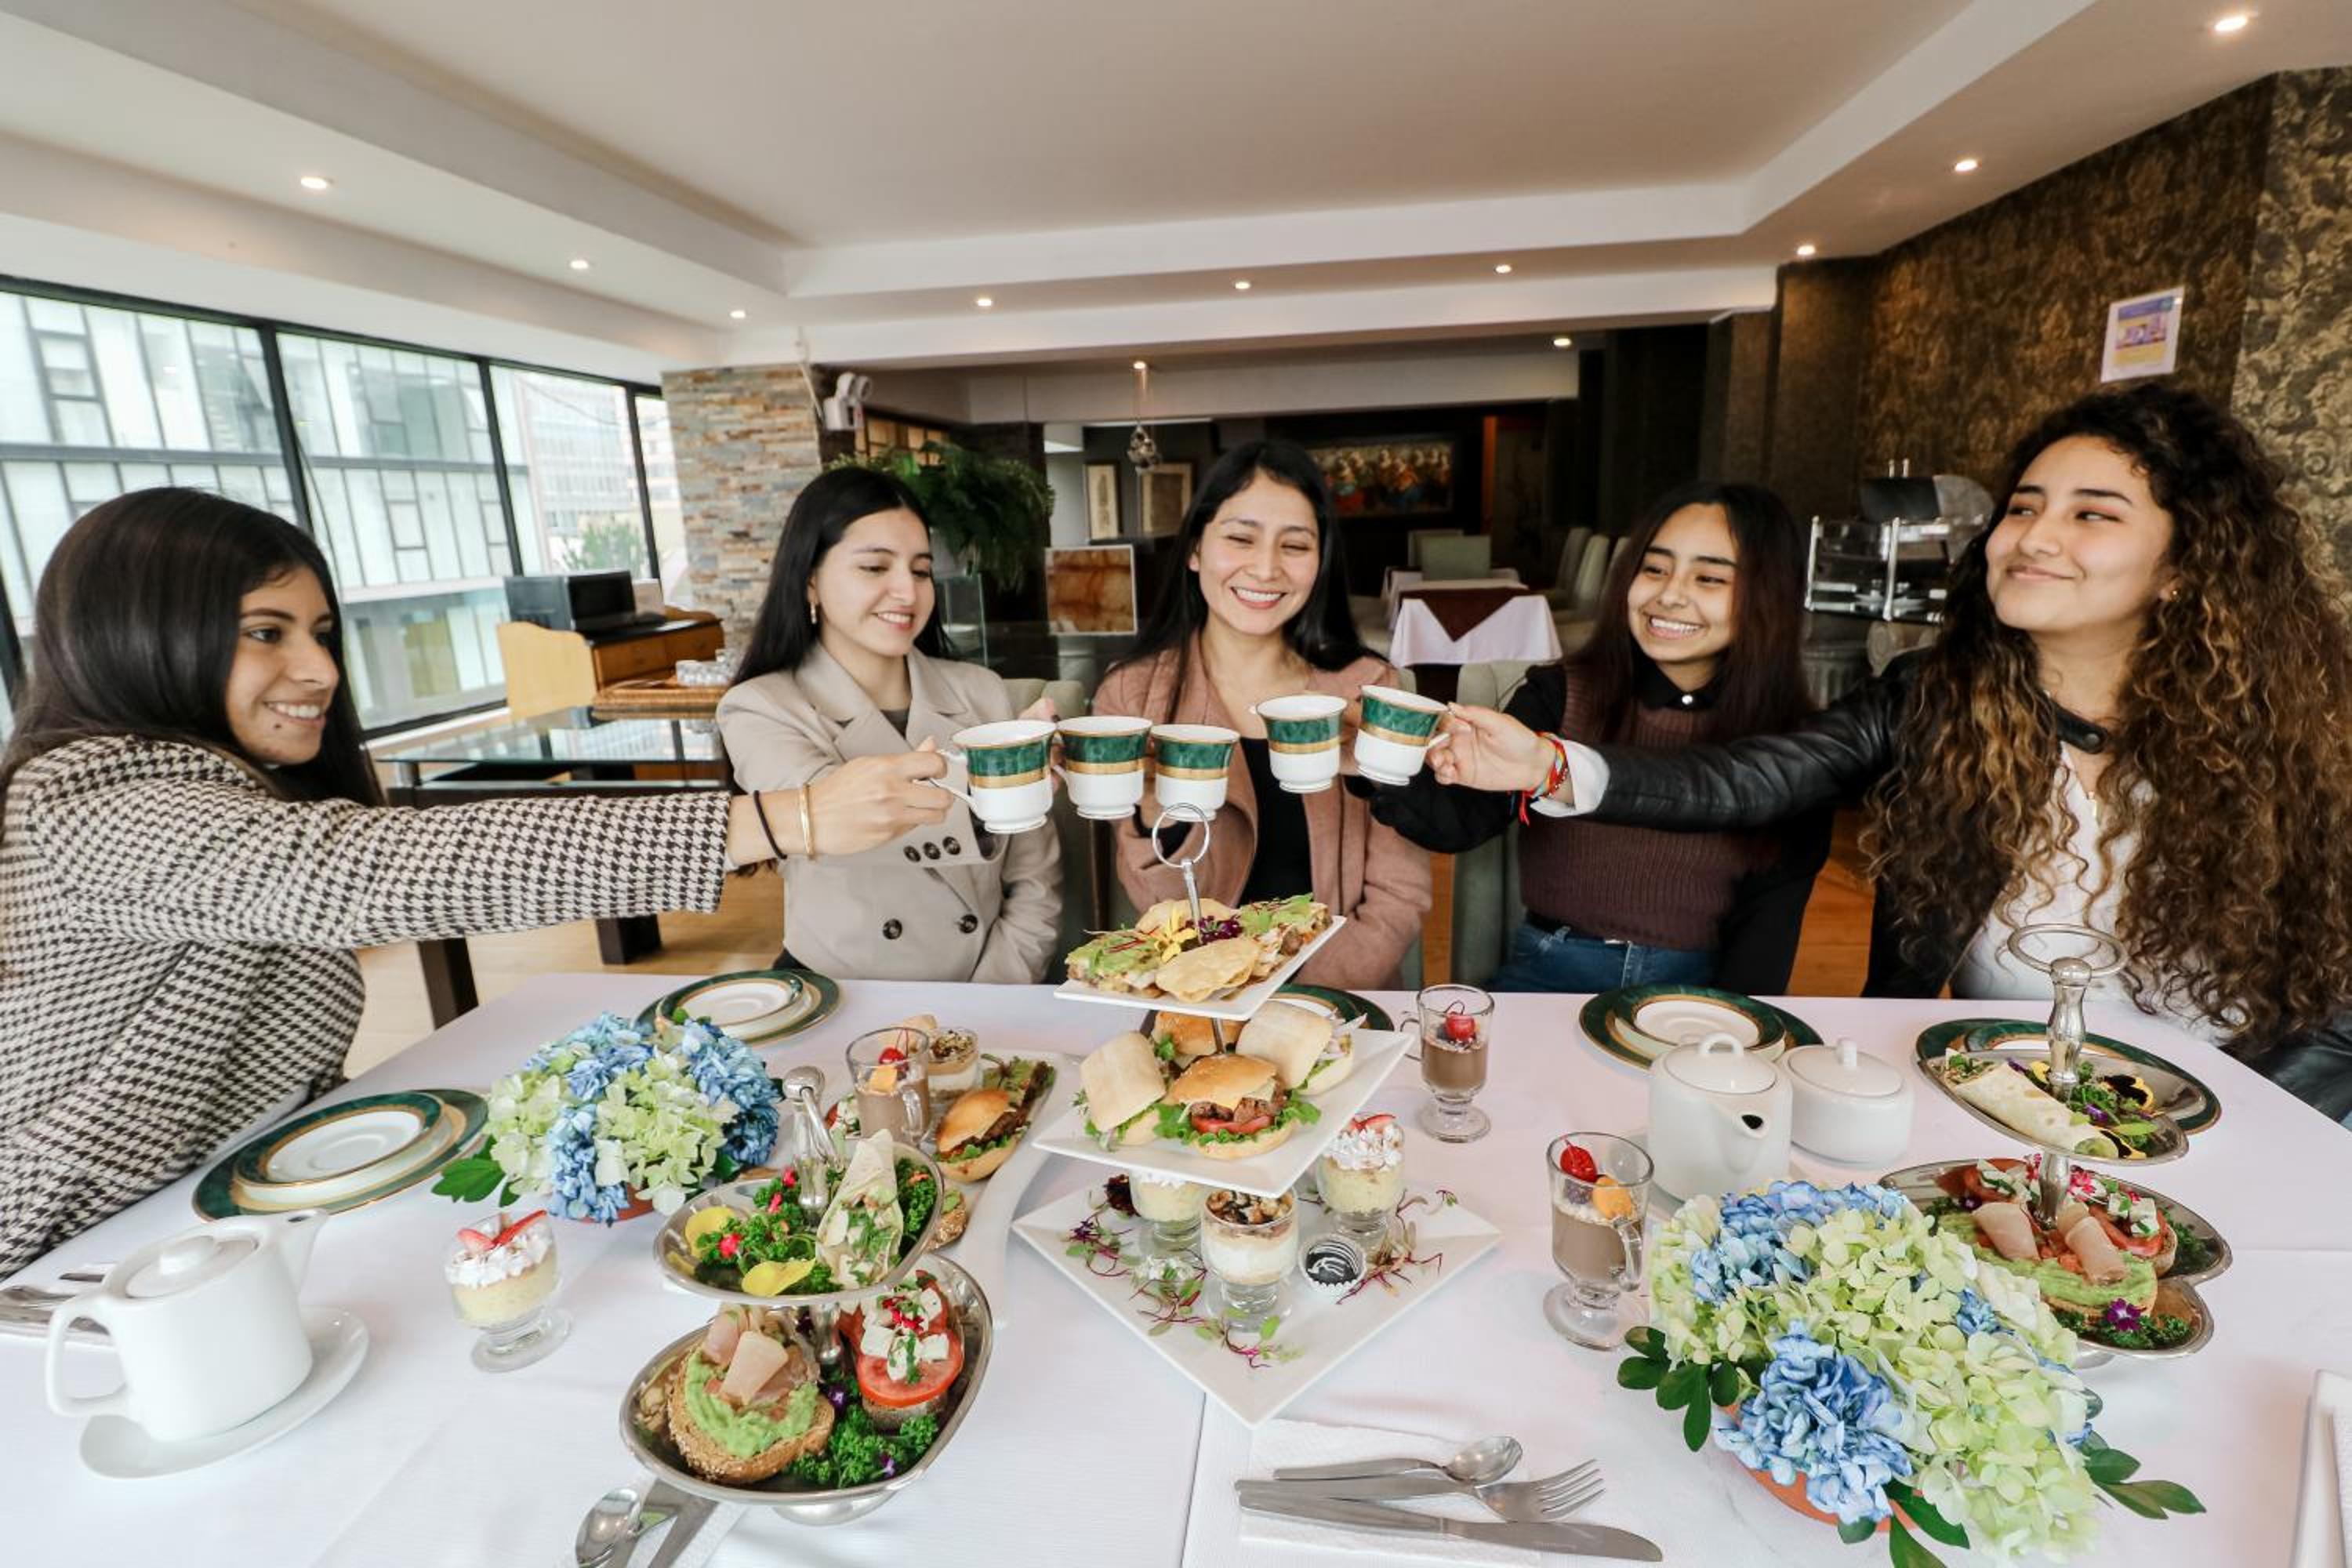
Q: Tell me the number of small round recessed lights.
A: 11